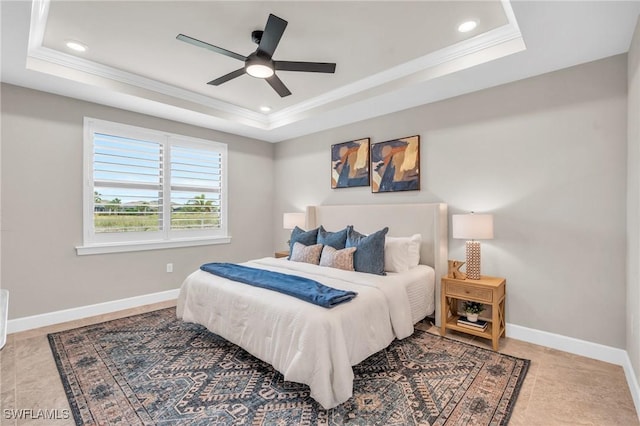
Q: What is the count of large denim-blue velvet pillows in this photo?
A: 3